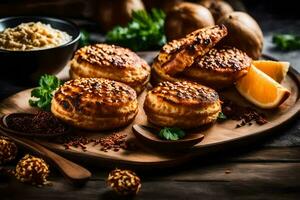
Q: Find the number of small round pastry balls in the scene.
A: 3